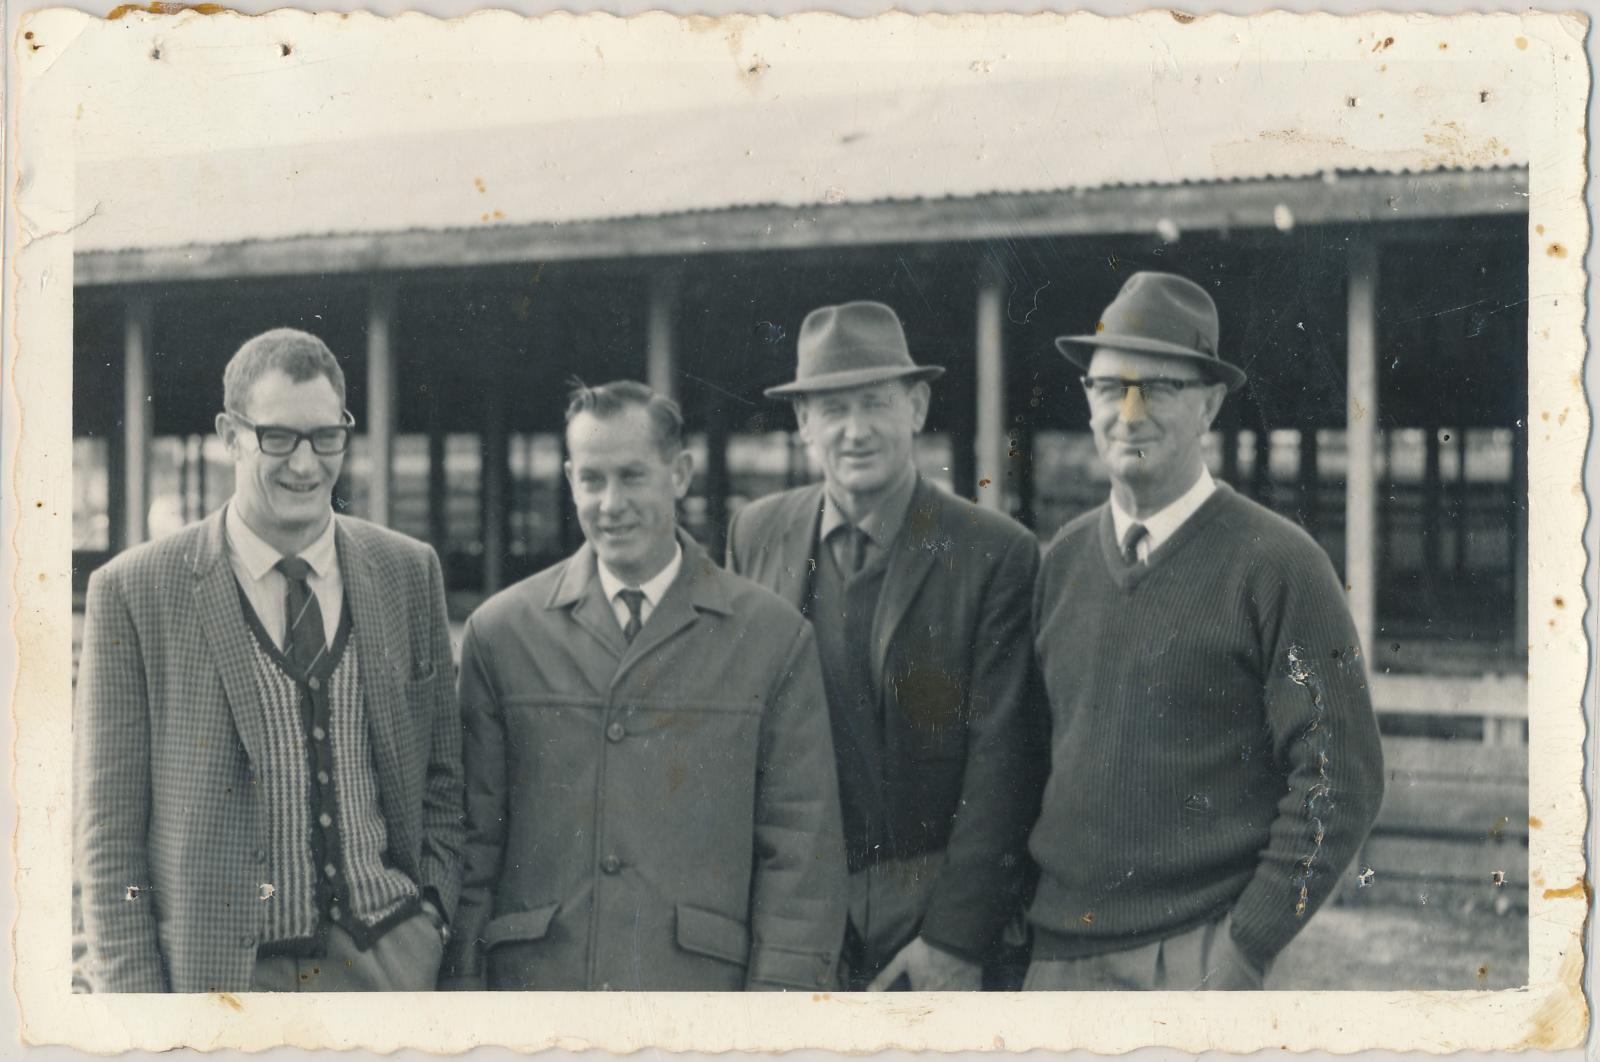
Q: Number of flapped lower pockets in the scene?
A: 2